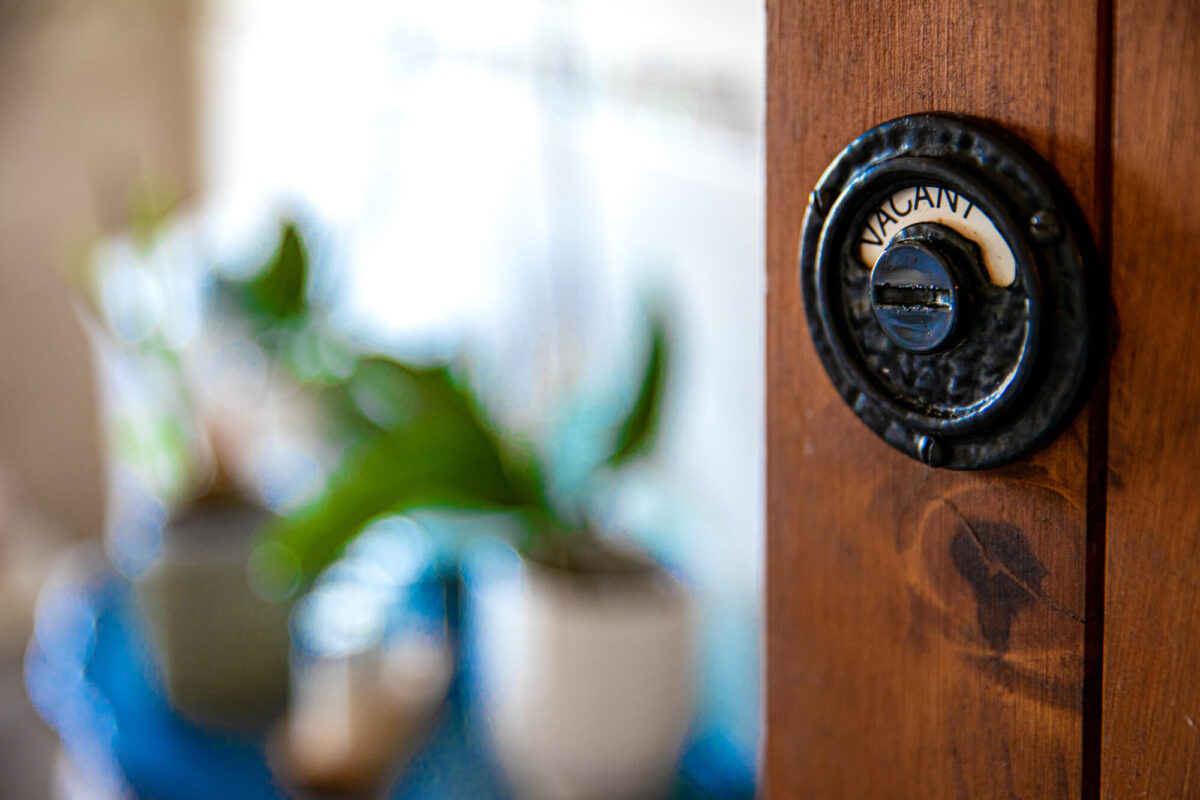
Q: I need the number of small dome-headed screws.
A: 3